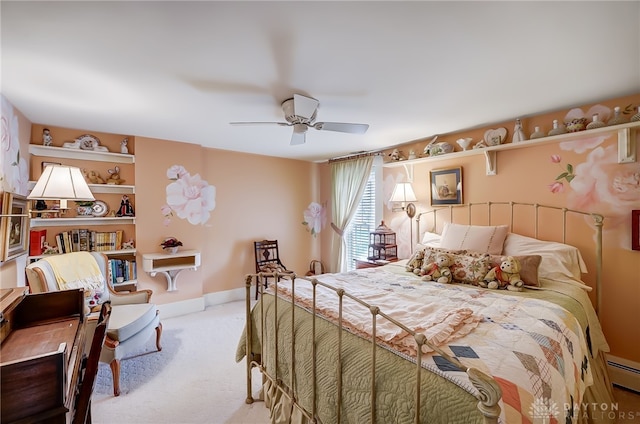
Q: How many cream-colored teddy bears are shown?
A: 3